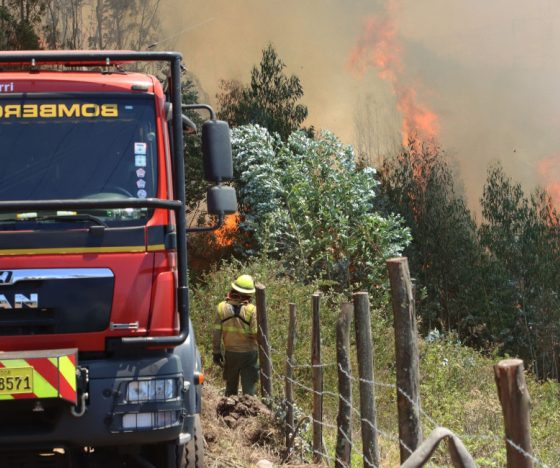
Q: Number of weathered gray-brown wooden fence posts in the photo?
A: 7